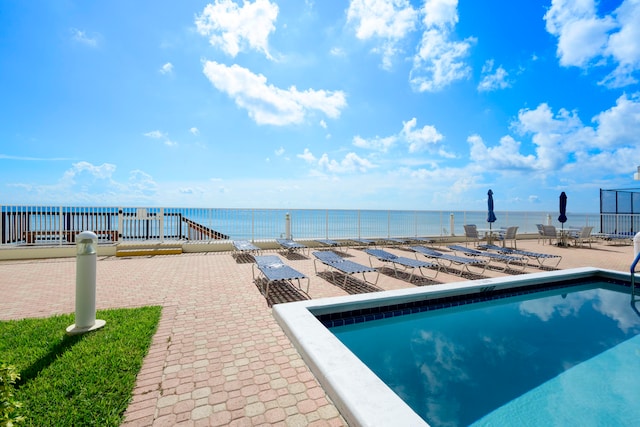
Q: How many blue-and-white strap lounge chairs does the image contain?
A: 12